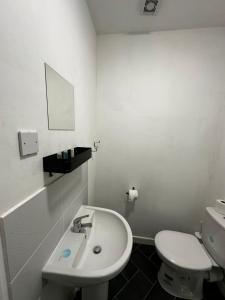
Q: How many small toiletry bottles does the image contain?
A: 3